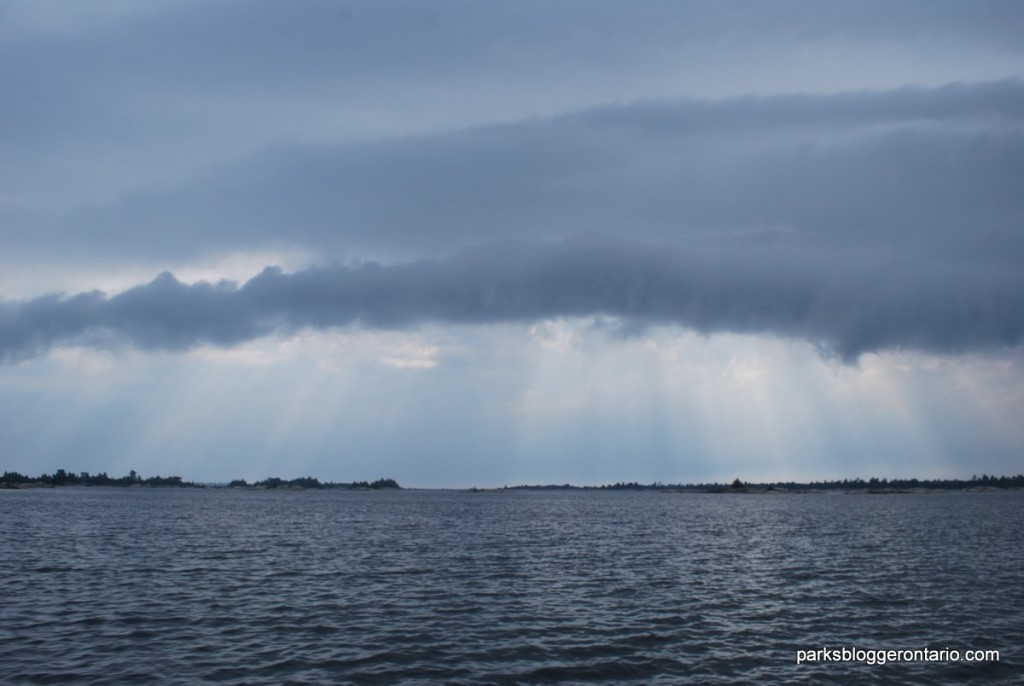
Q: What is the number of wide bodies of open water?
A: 1